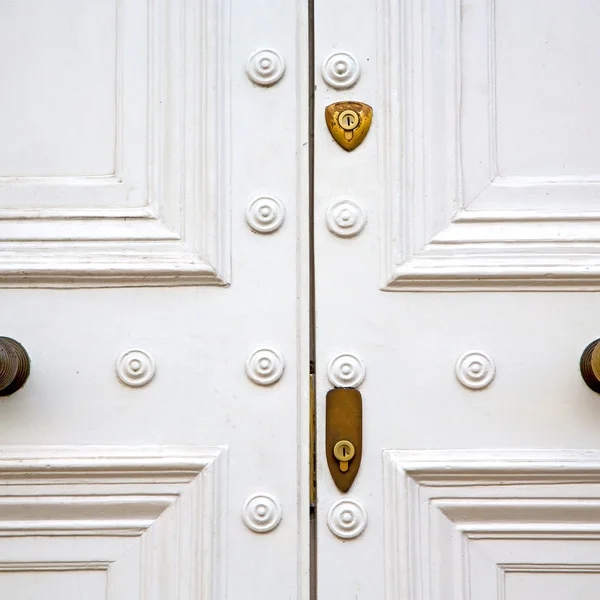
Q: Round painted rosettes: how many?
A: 10